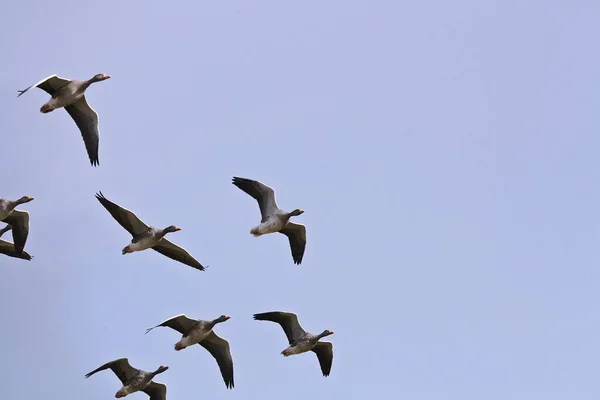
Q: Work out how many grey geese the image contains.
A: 8